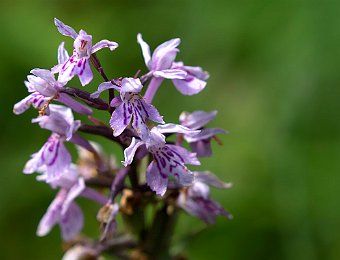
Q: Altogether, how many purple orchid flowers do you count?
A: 9